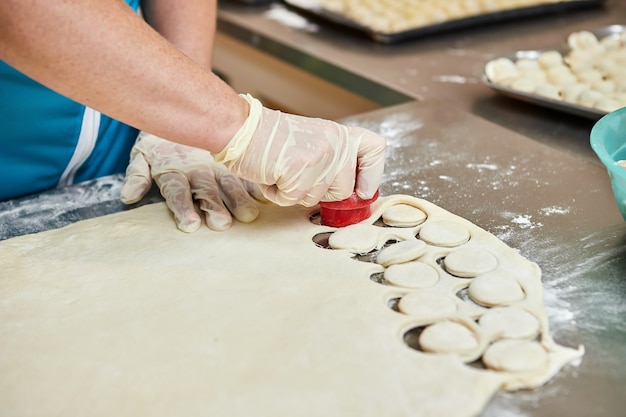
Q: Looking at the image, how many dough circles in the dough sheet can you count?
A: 11